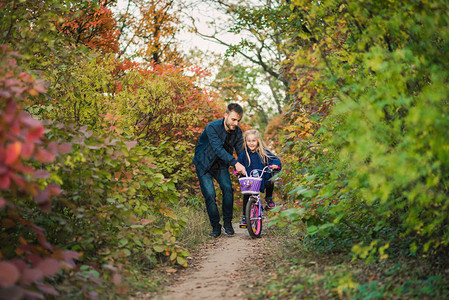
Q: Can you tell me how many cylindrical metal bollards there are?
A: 0